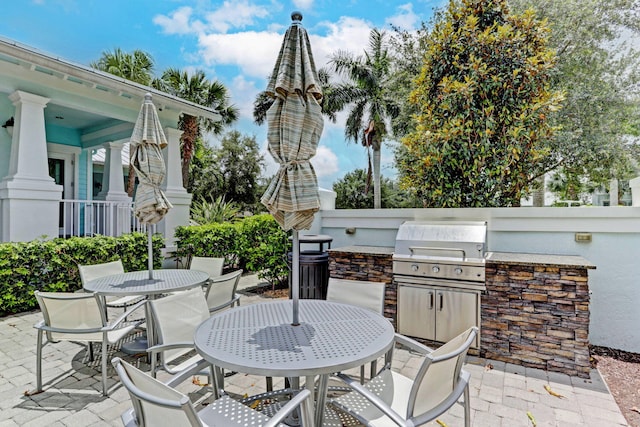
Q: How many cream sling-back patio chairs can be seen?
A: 8